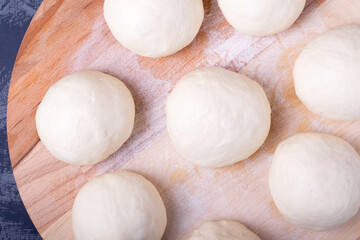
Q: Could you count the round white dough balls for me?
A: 8